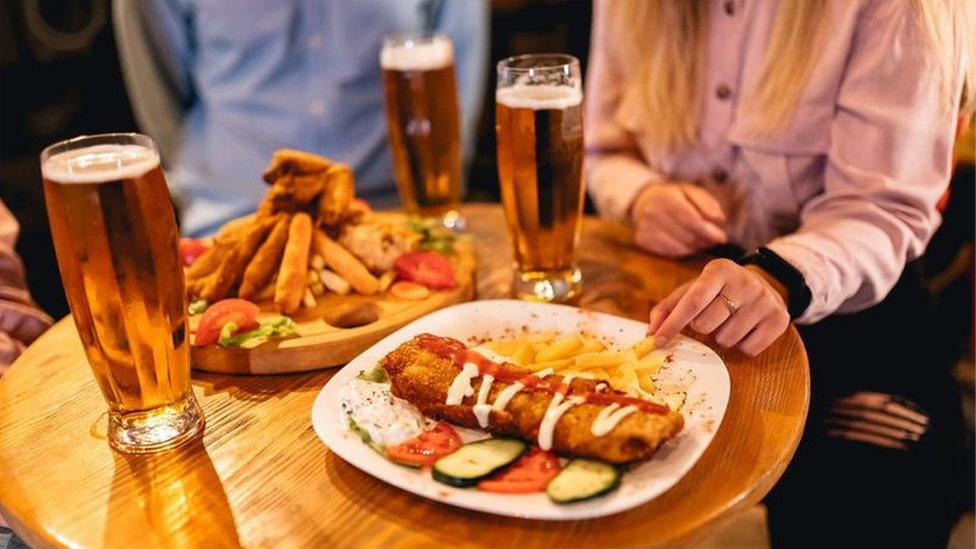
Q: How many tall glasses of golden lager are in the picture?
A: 3